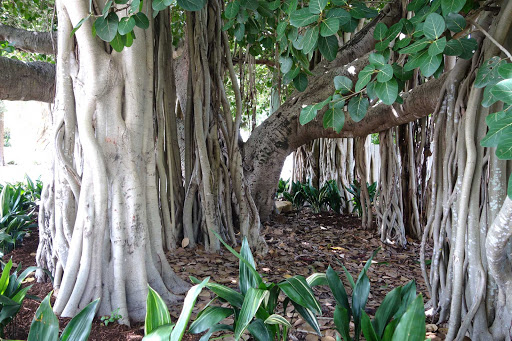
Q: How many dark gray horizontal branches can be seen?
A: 2